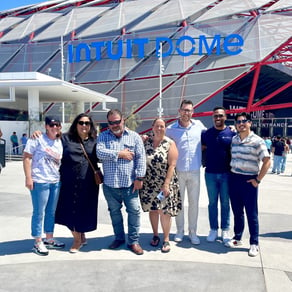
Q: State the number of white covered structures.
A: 1